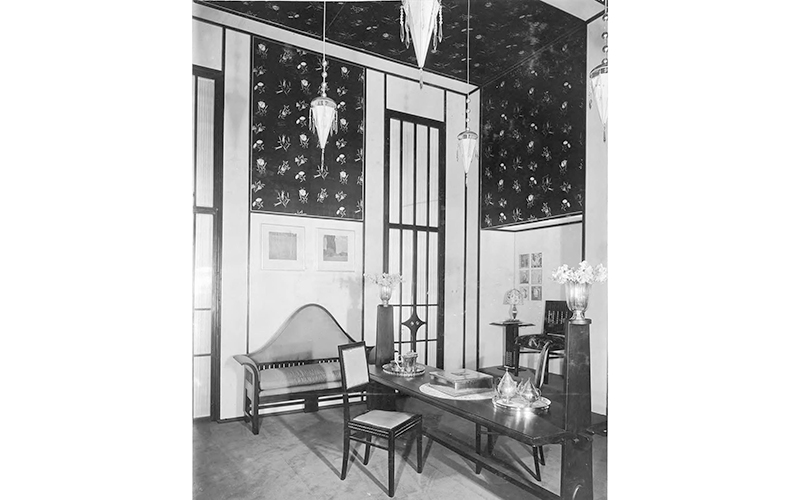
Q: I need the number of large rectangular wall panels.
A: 2